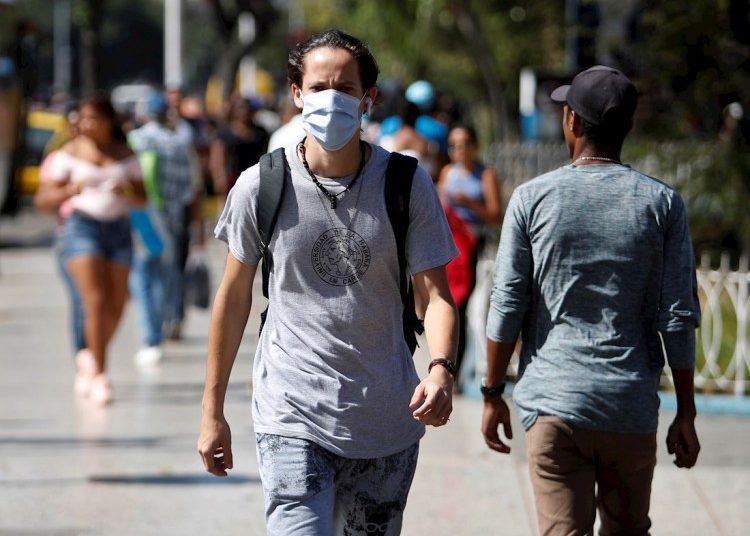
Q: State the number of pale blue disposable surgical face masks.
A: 1